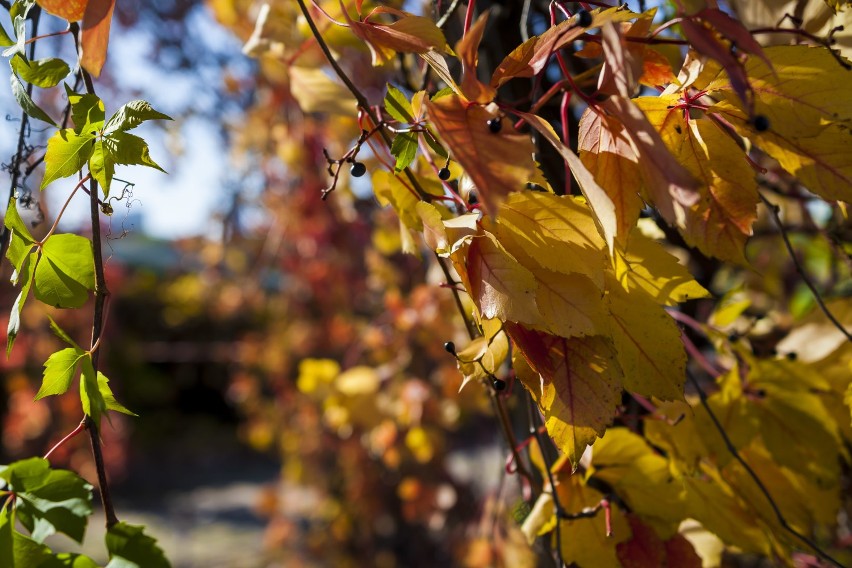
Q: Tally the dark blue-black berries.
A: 7